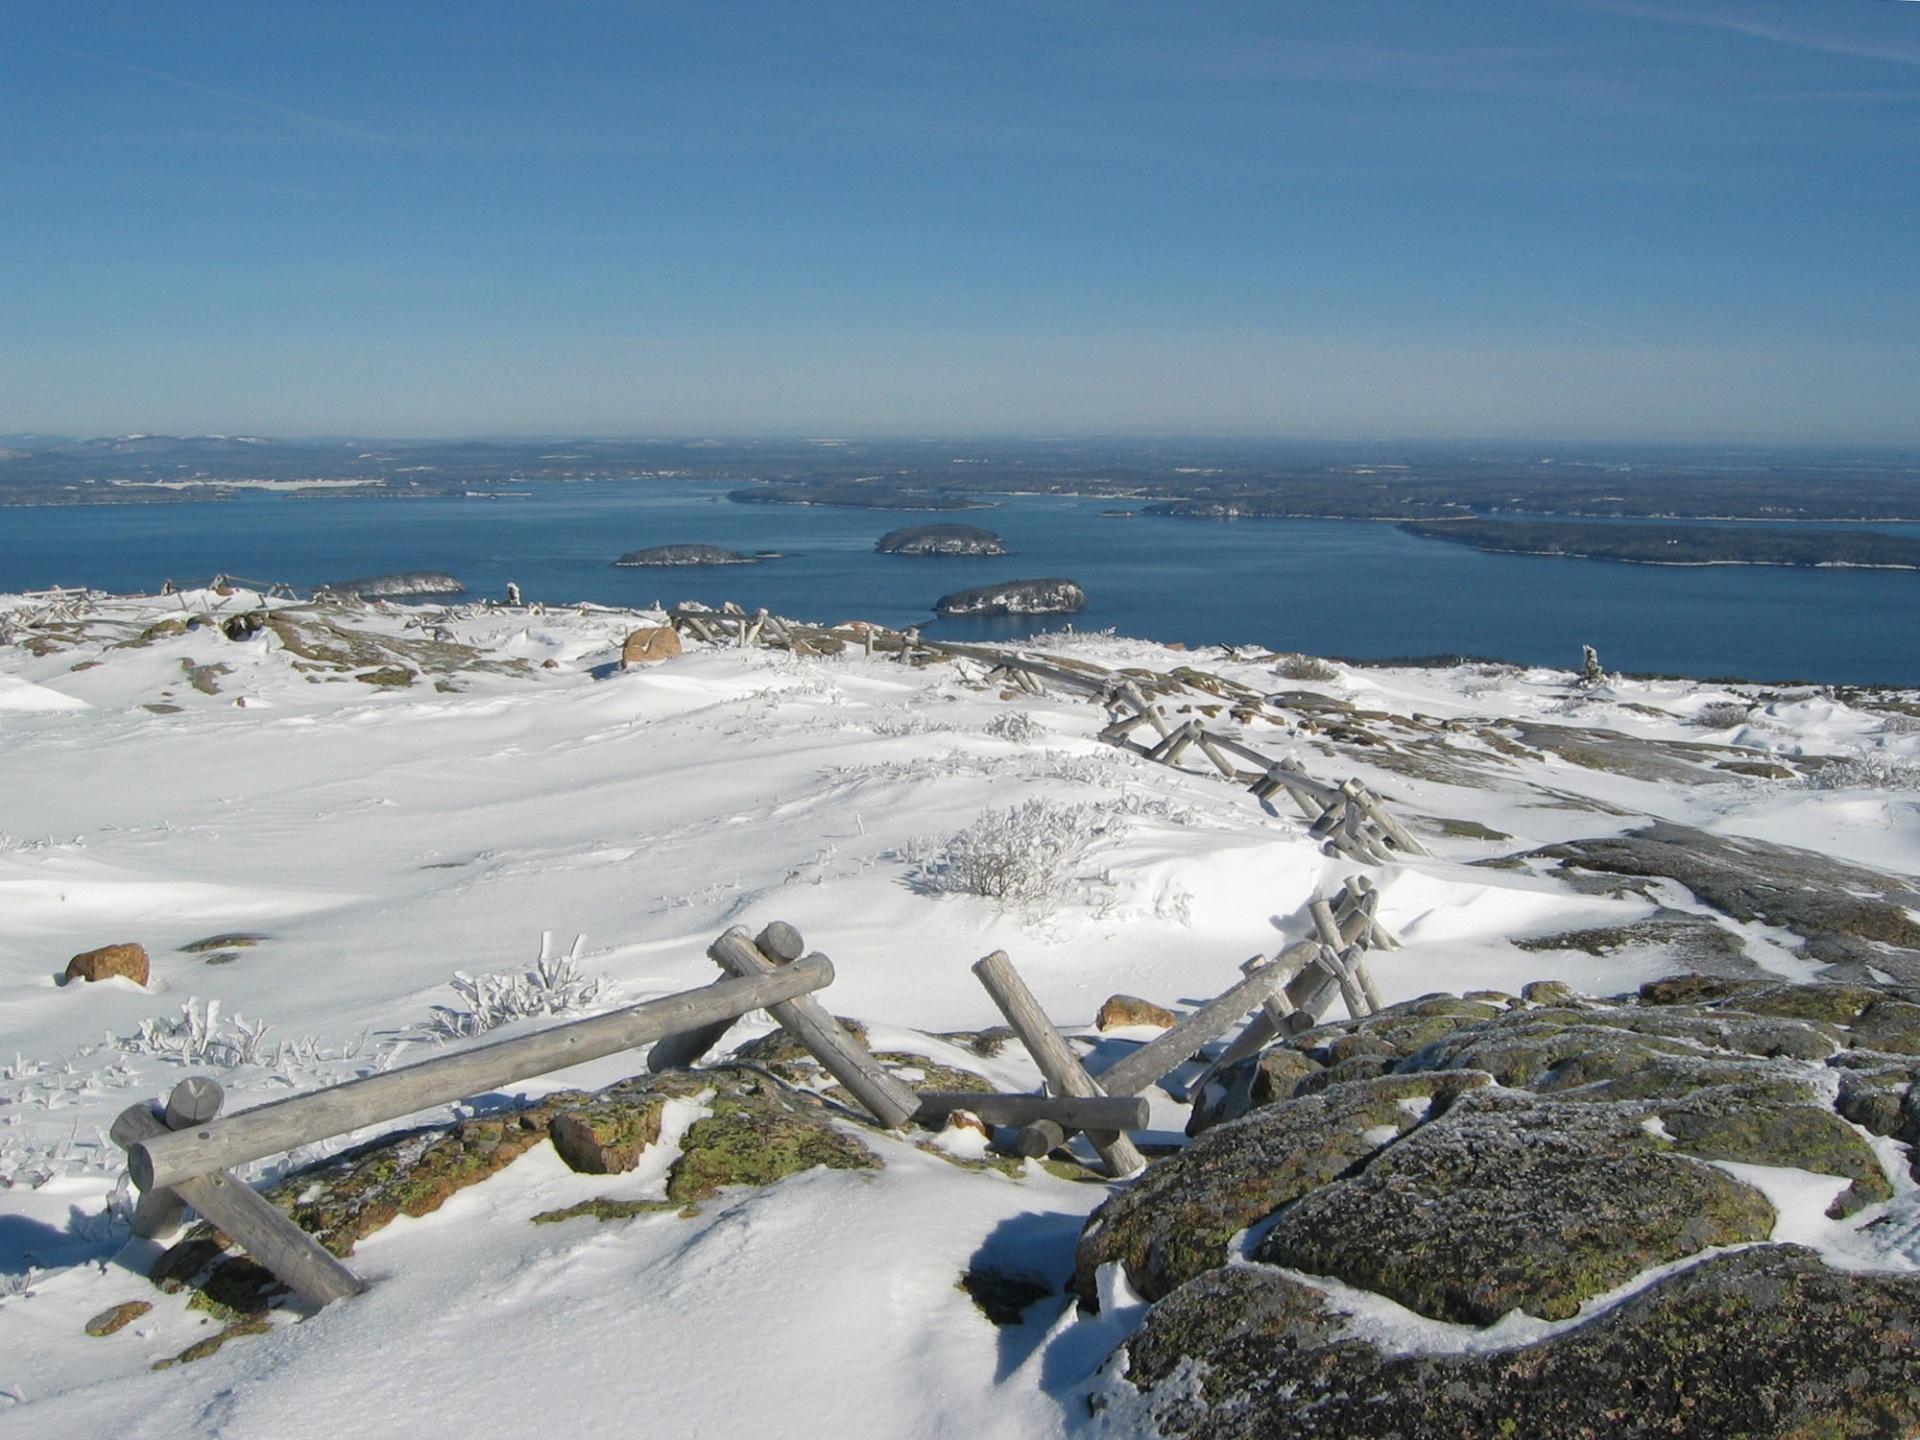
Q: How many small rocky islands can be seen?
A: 4